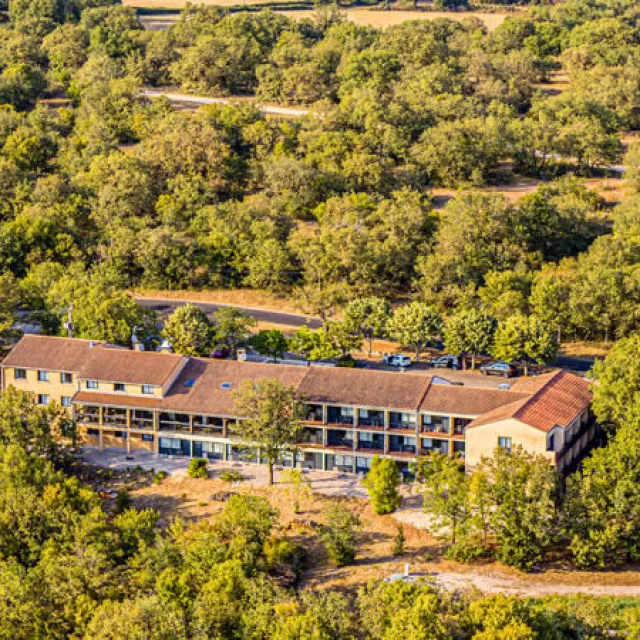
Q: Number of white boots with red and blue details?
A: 0